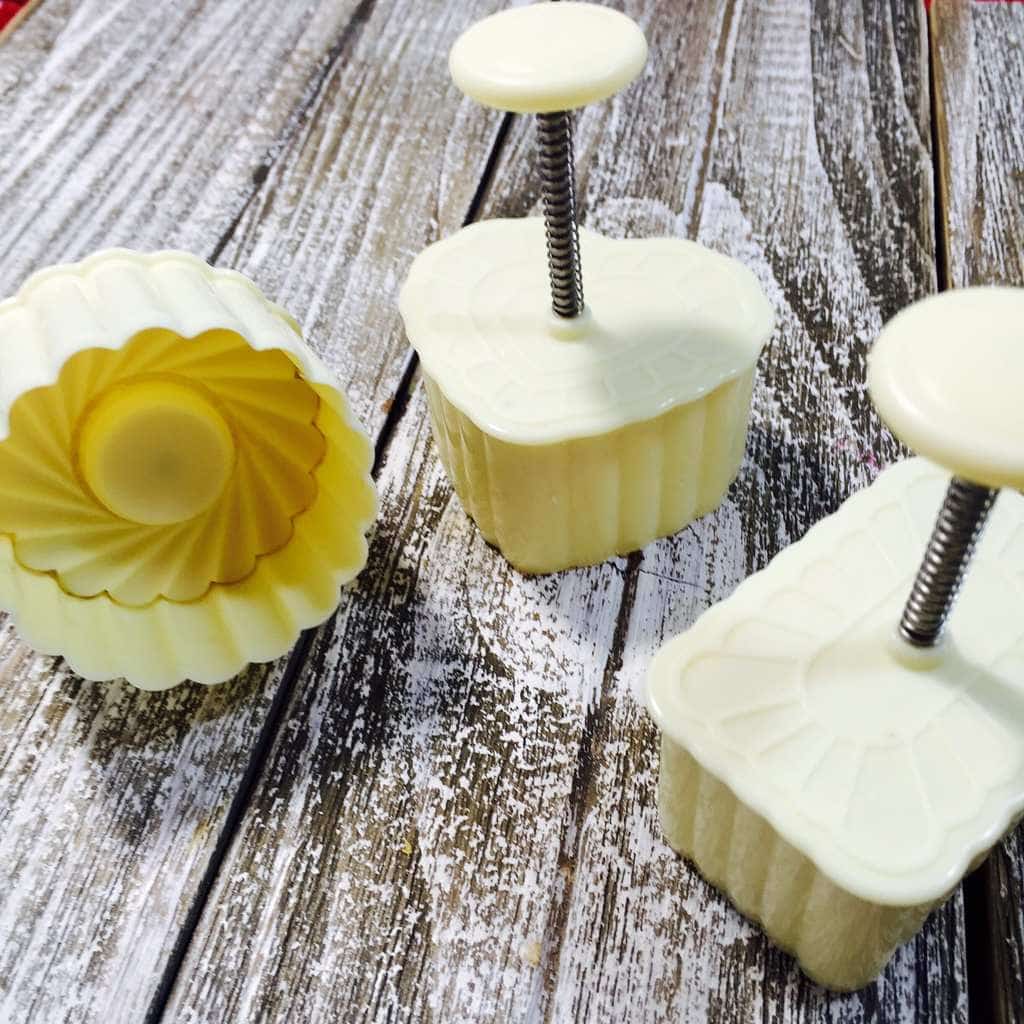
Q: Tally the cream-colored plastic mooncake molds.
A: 3